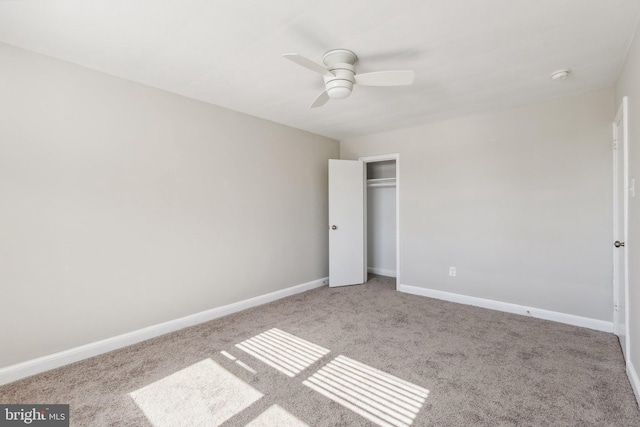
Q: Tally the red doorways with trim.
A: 0